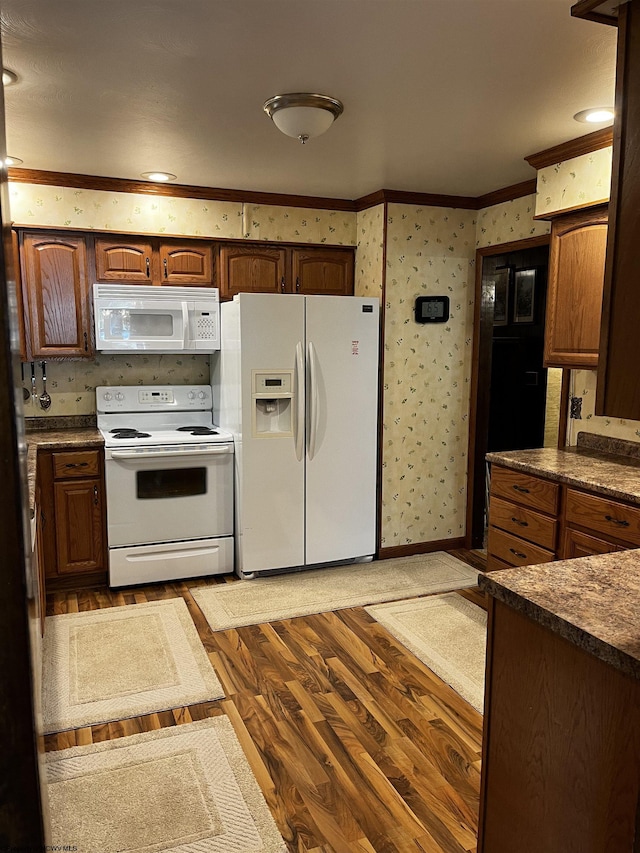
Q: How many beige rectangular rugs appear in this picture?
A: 4